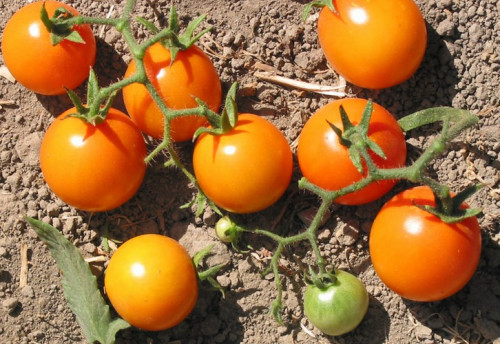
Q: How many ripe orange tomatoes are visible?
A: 8